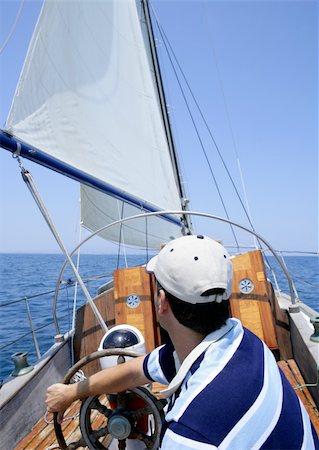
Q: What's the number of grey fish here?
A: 0